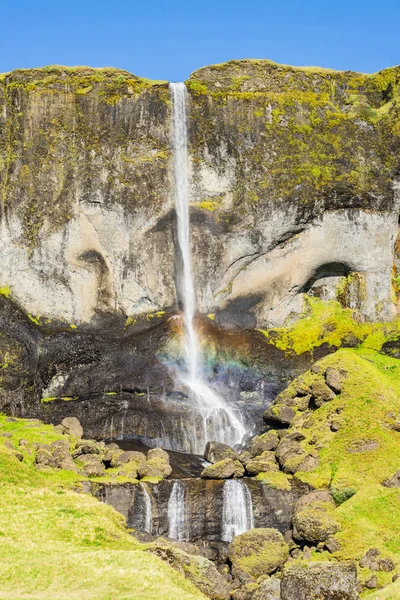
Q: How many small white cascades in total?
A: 3